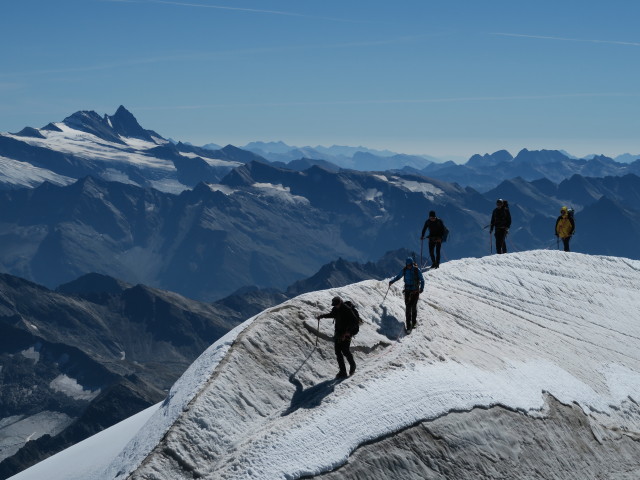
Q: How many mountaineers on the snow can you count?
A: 5